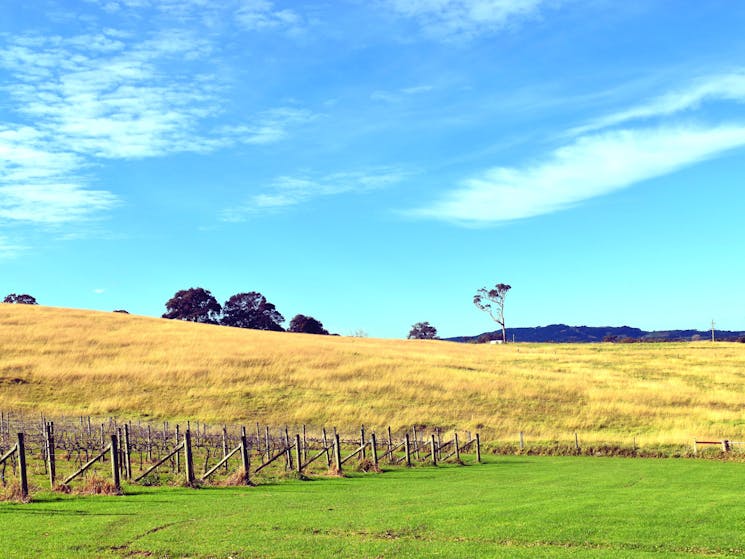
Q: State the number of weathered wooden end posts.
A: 11